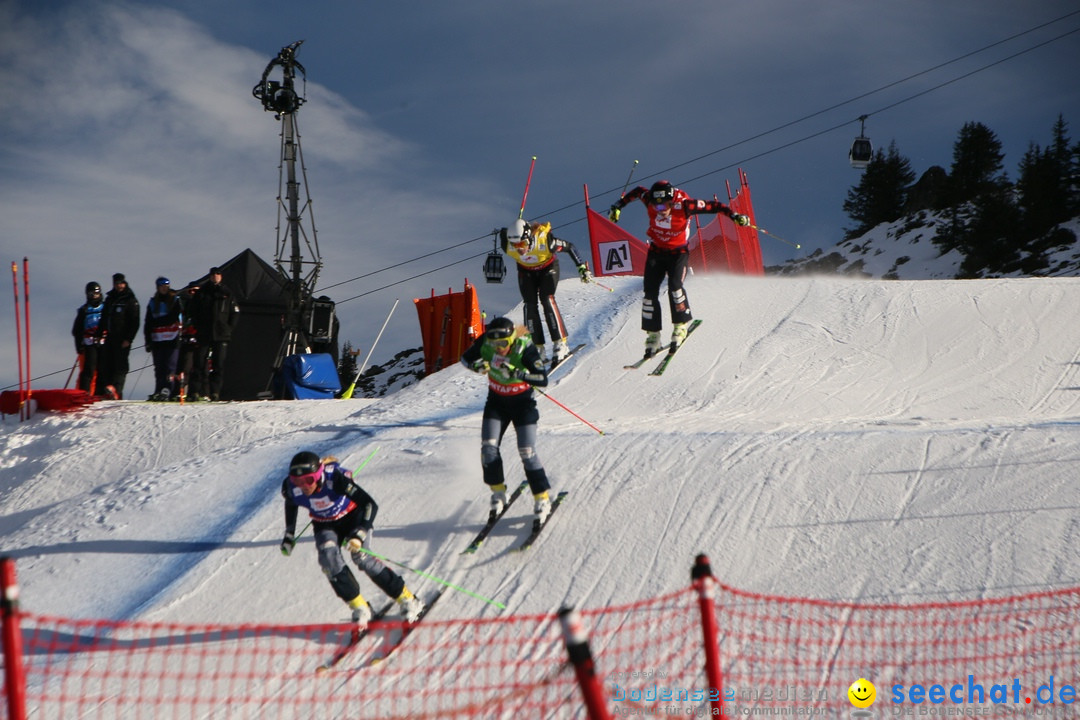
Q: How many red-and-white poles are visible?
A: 3